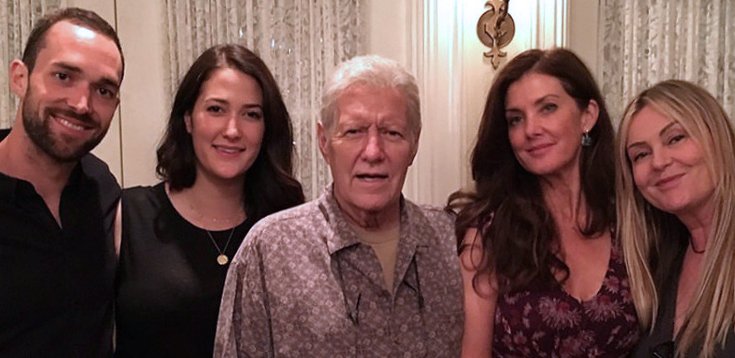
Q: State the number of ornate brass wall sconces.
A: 1